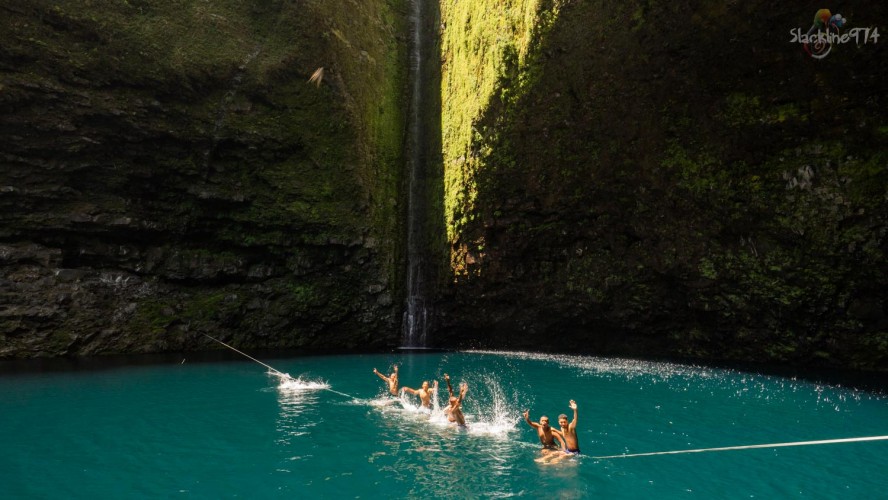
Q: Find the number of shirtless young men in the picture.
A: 5